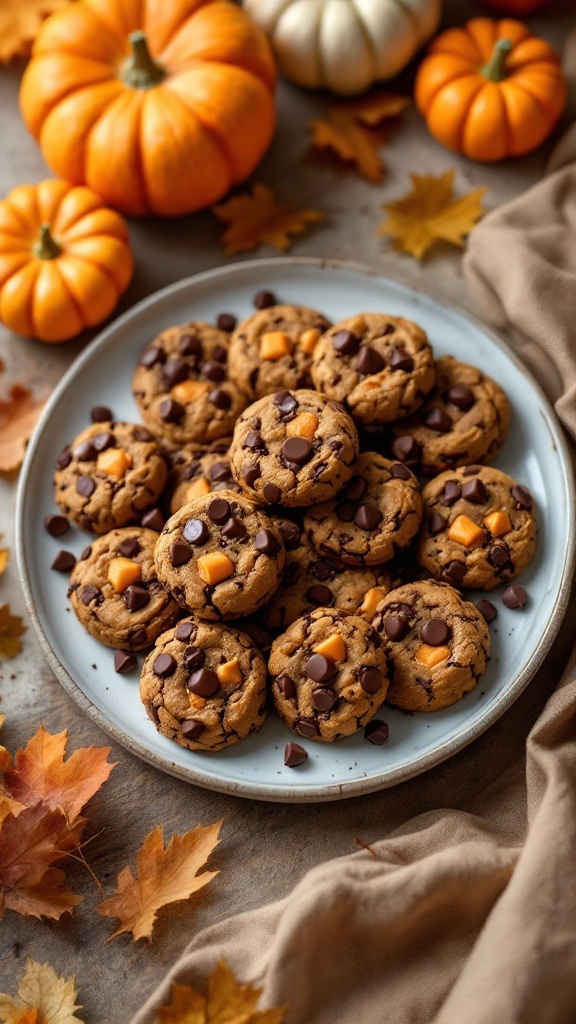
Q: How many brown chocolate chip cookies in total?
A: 15